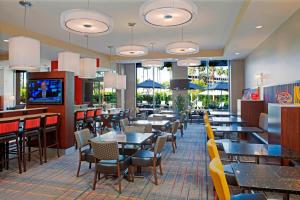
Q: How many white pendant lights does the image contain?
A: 11